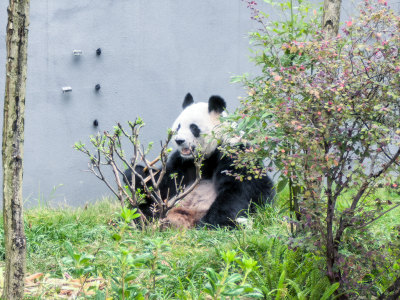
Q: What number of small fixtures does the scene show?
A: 5